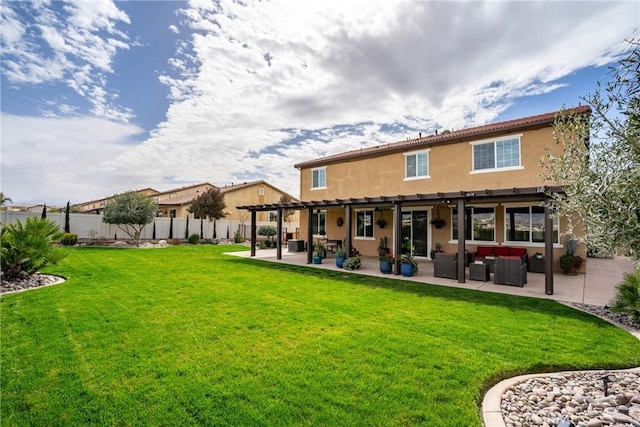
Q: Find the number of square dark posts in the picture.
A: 7